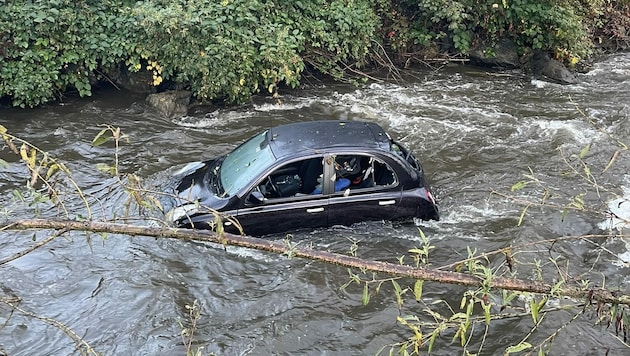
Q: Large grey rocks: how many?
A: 3